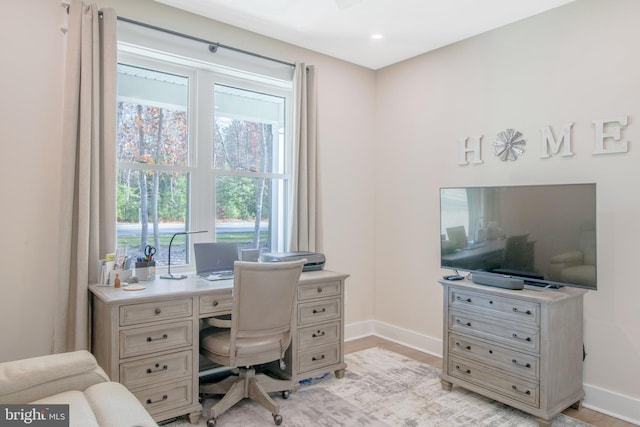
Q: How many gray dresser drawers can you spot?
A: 4